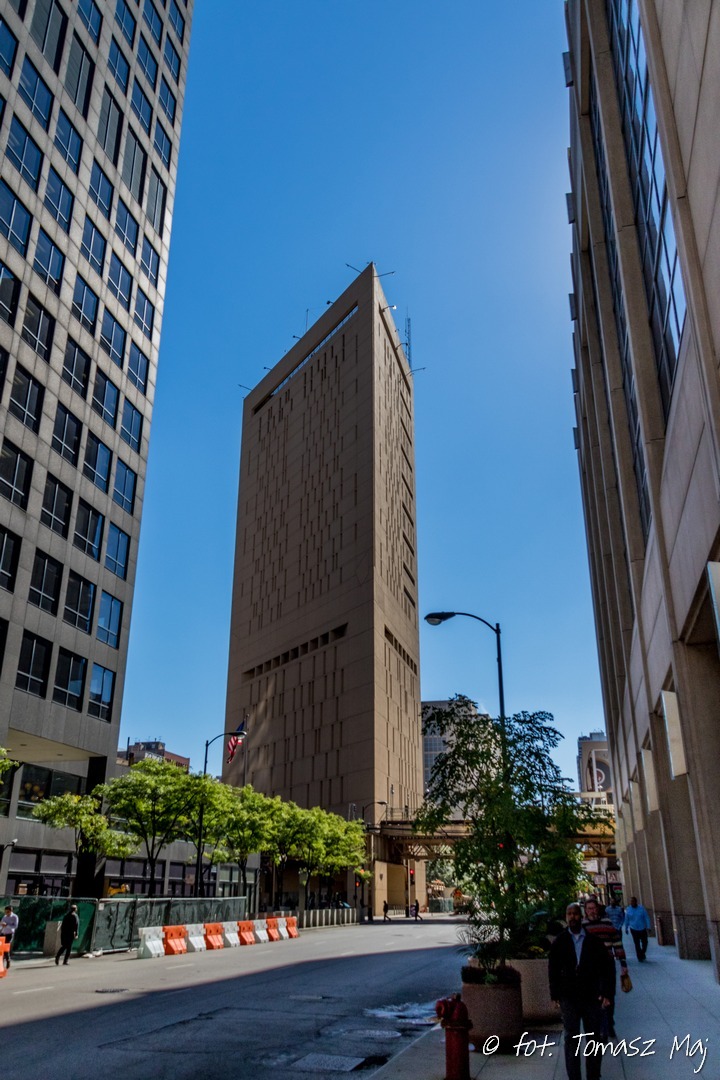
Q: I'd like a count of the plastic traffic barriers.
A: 11